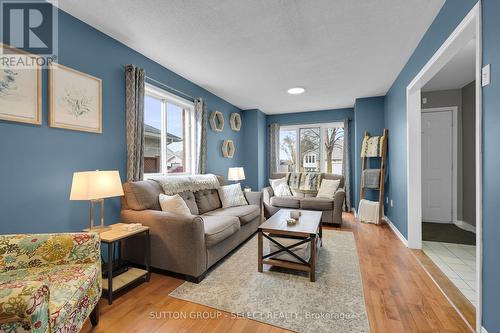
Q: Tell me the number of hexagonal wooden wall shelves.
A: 3